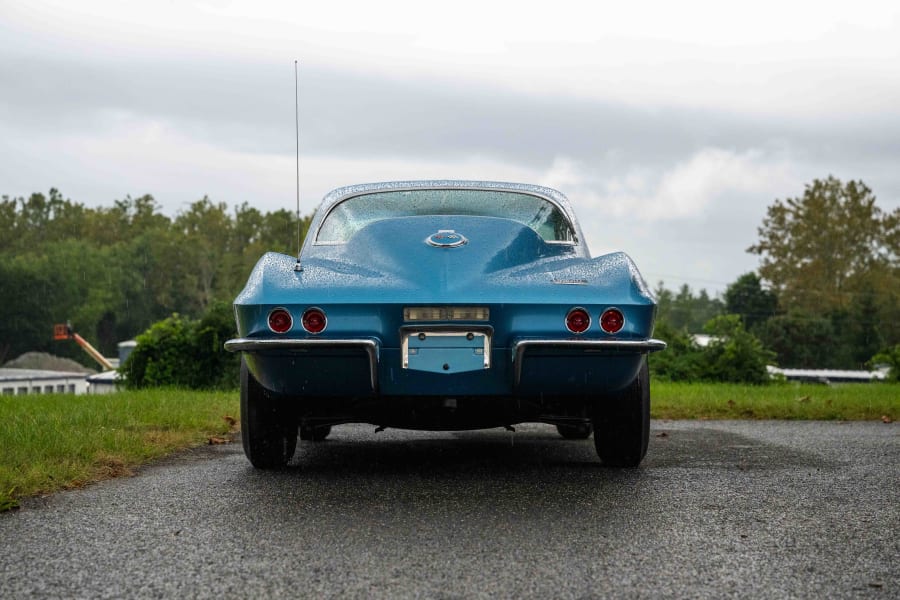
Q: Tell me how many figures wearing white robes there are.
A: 0